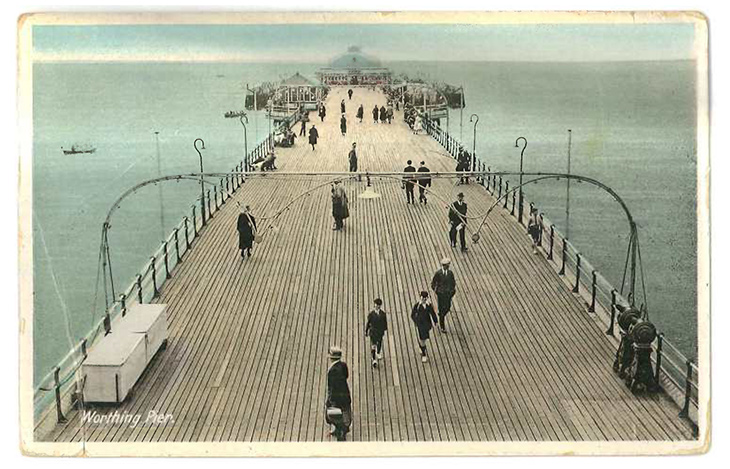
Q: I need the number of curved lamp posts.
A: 4